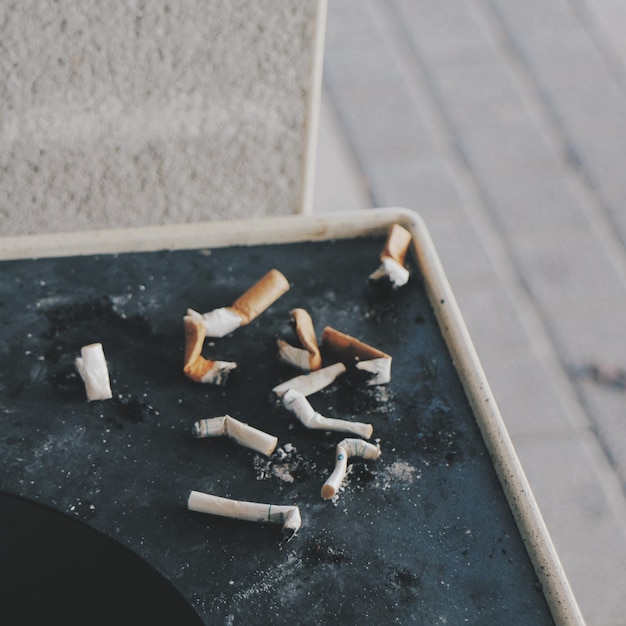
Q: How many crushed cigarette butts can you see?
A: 11